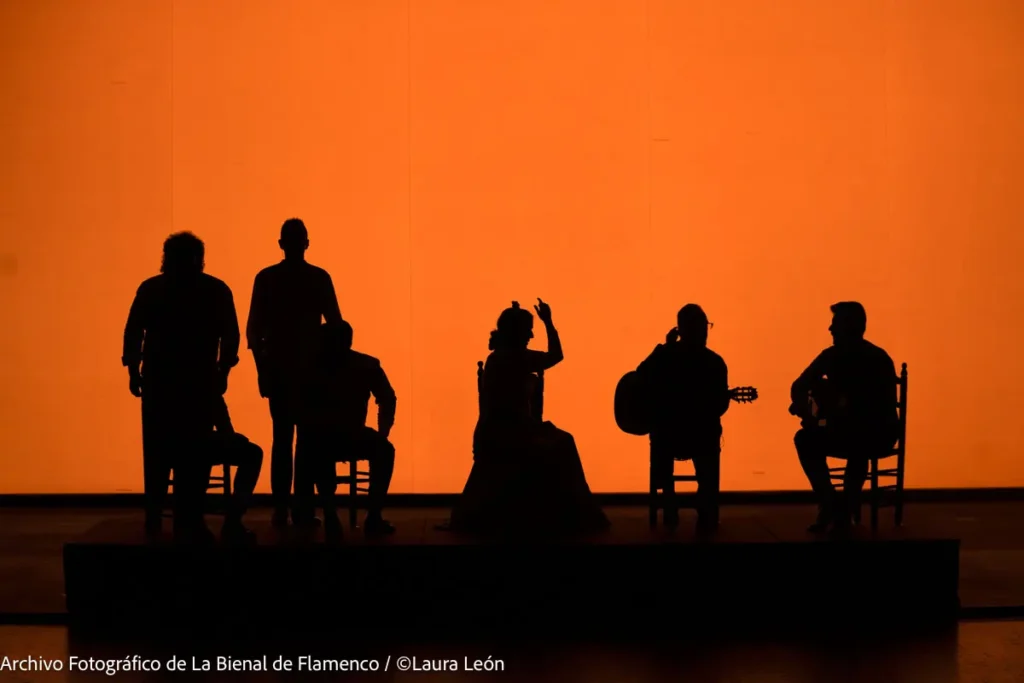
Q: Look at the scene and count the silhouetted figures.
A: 7